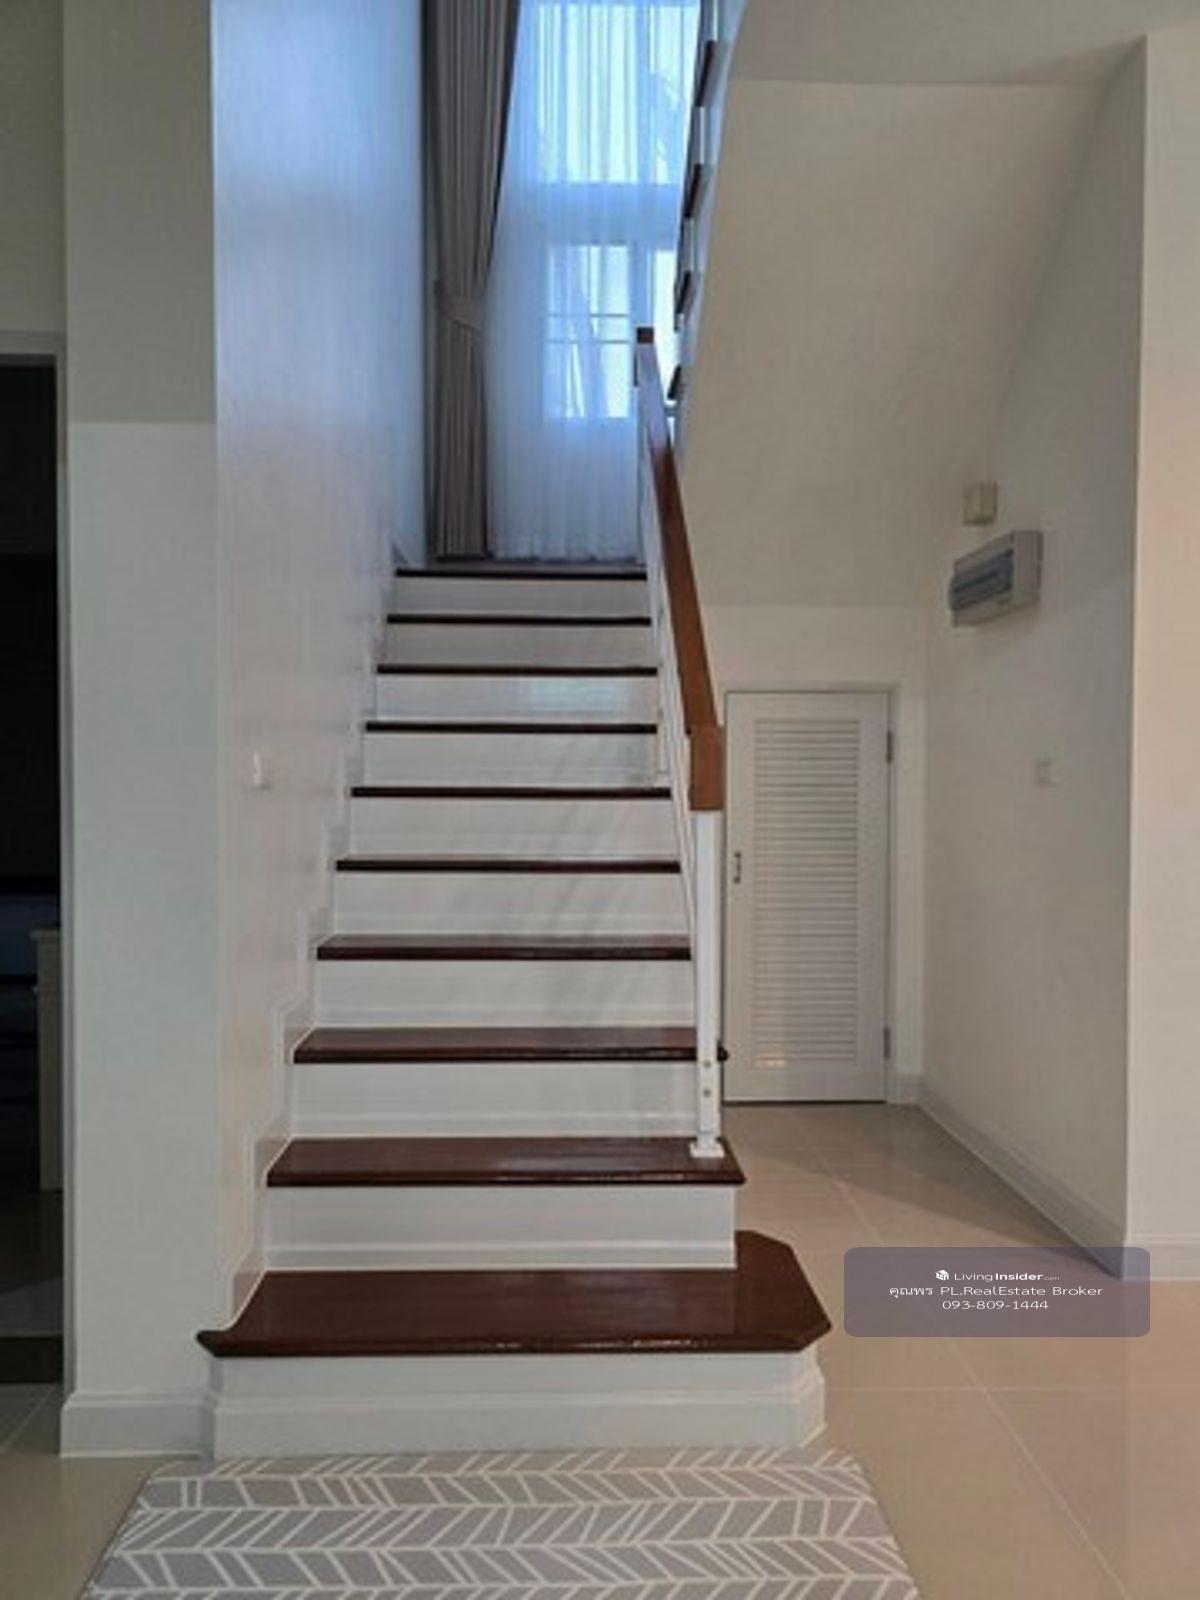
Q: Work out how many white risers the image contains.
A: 10